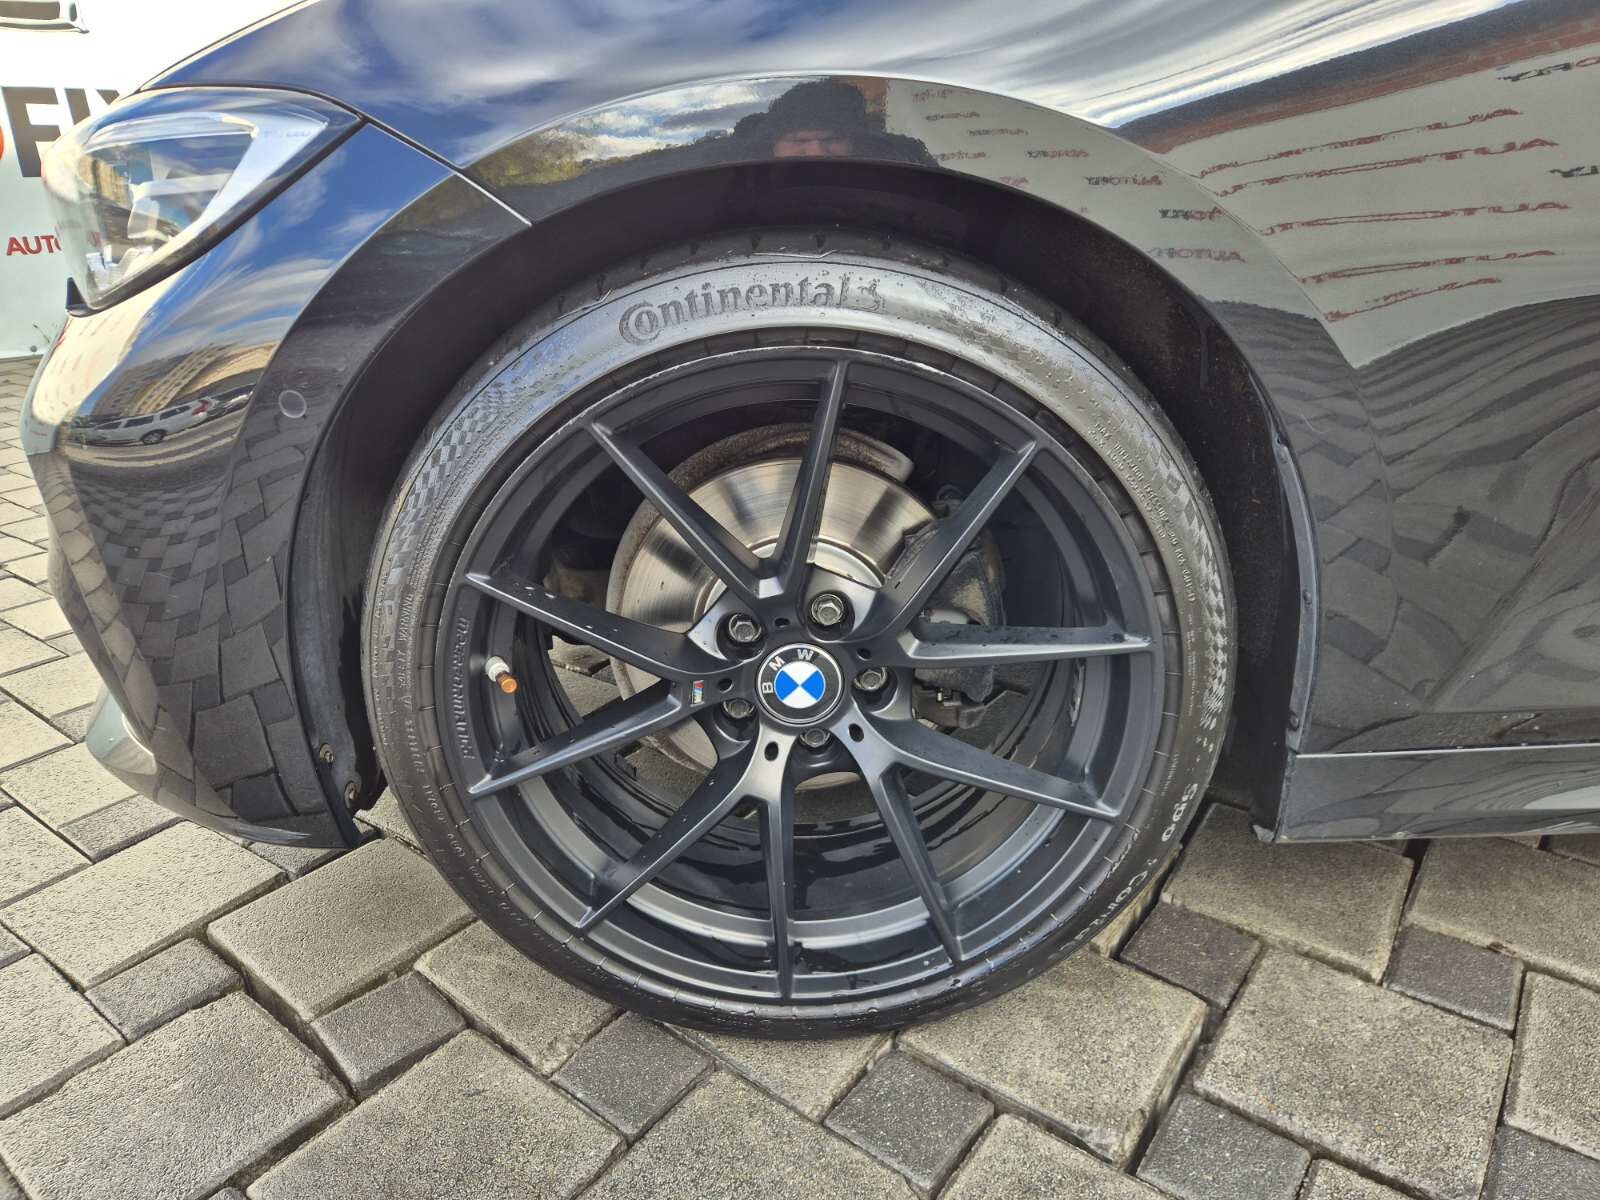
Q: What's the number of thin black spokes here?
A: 10